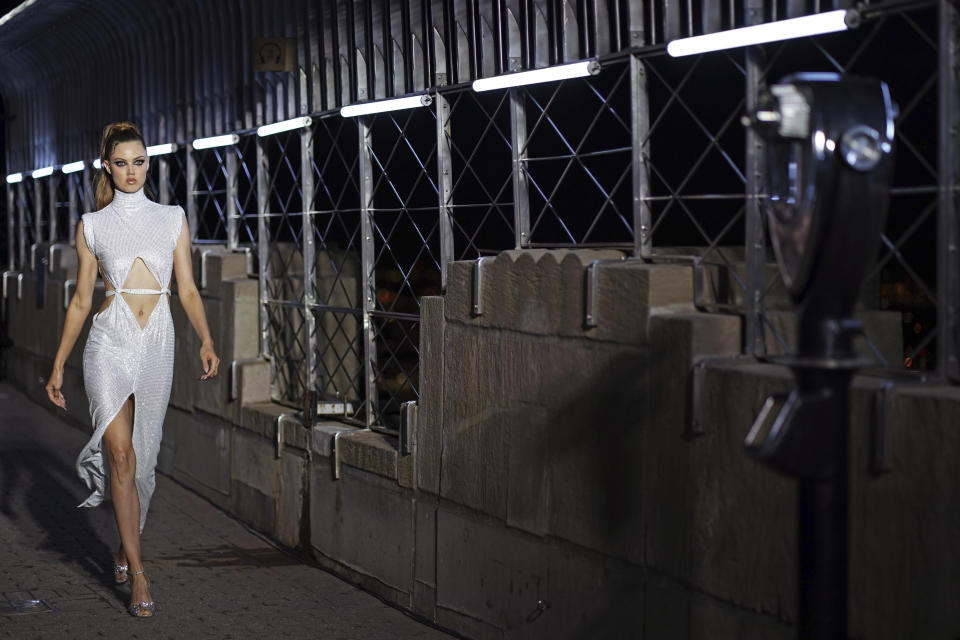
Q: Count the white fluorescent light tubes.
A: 10